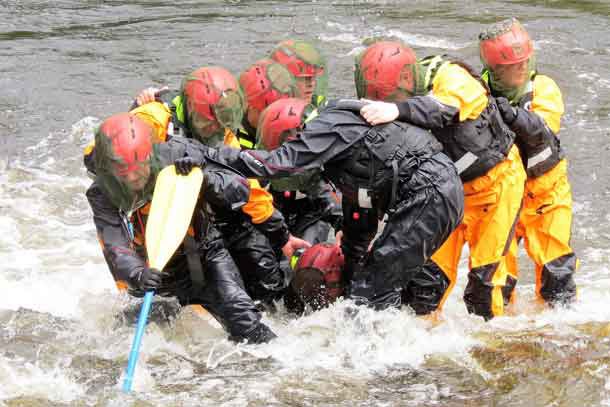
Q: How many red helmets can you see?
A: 8